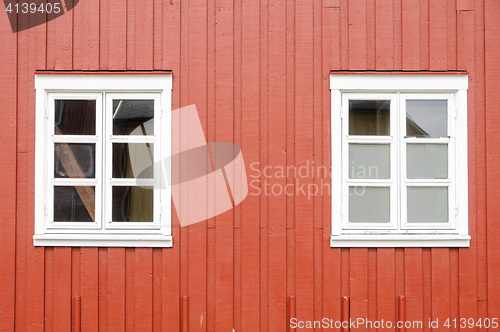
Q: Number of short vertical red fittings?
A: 5